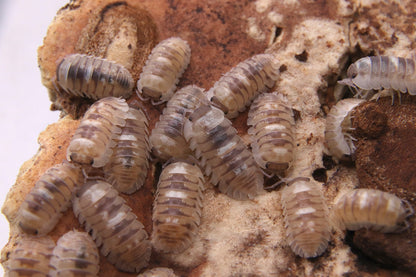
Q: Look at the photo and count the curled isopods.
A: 1